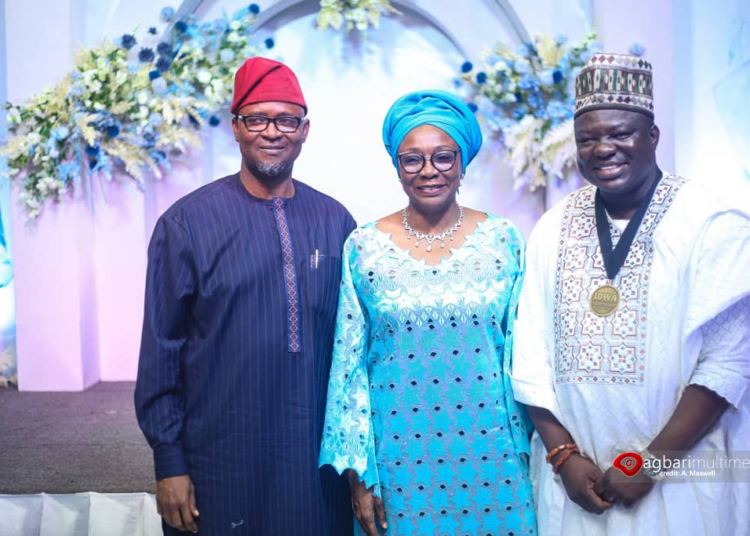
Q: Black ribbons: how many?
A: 1